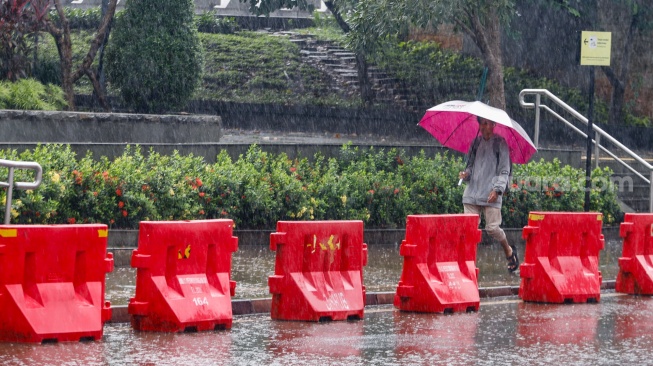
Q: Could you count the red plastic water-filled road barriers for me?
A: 6